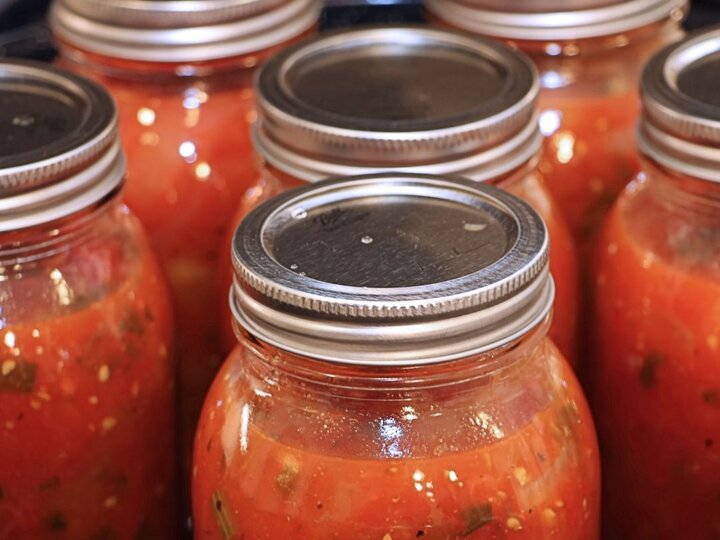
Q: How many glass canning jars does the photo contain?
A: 6